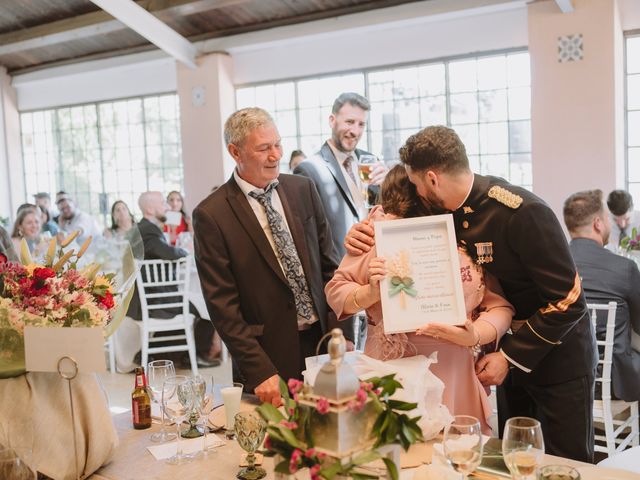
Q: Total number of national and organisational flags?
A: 0